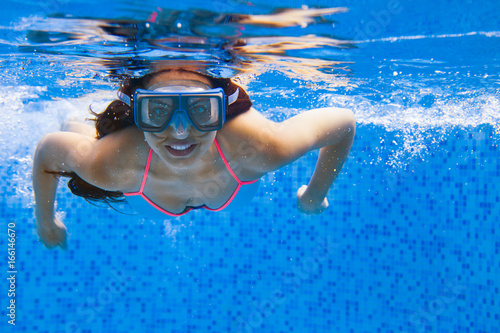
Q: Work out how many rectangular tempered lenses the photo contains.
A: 2